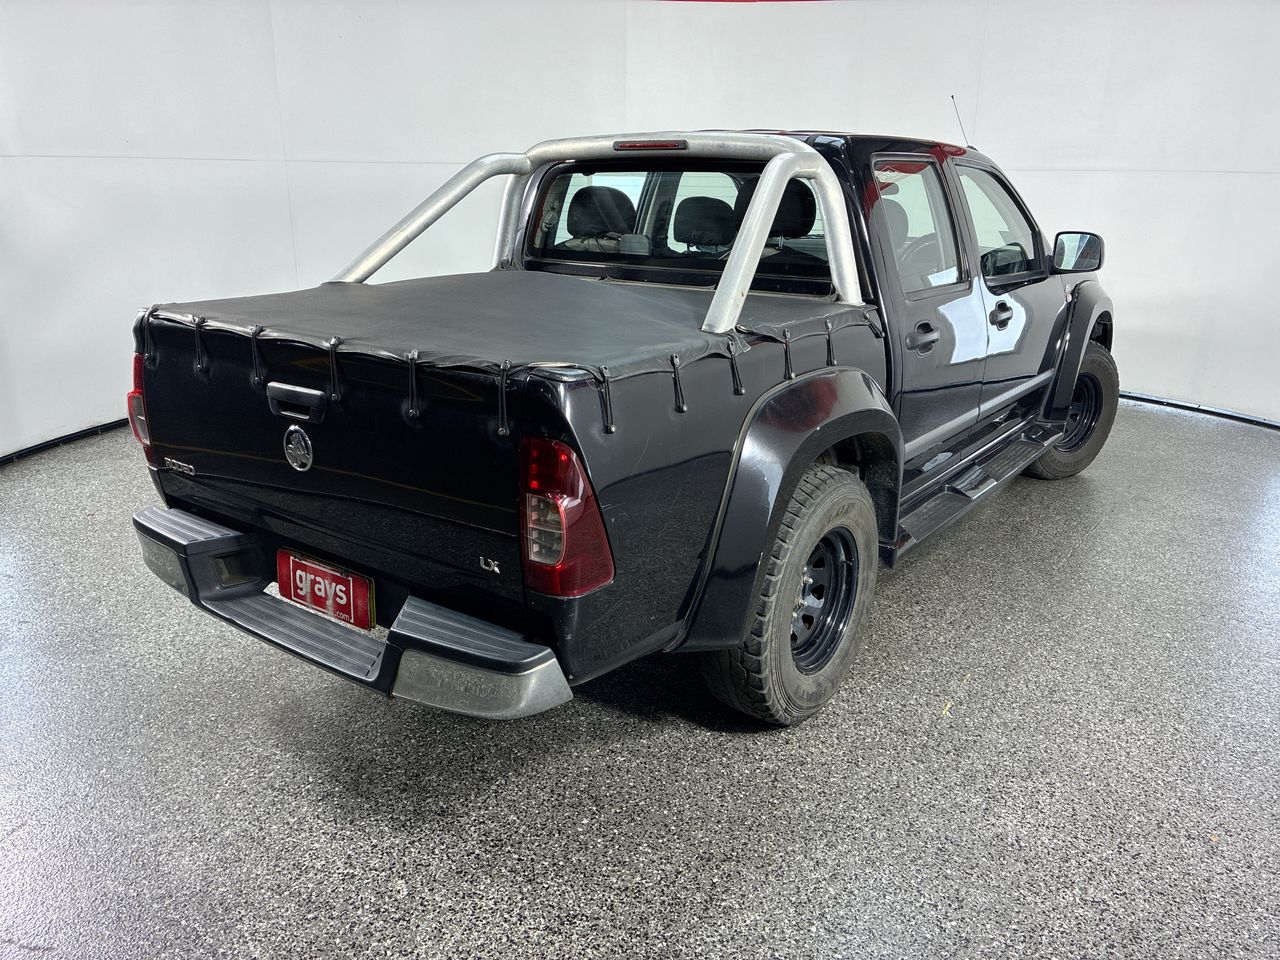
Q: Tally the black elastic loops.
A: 12